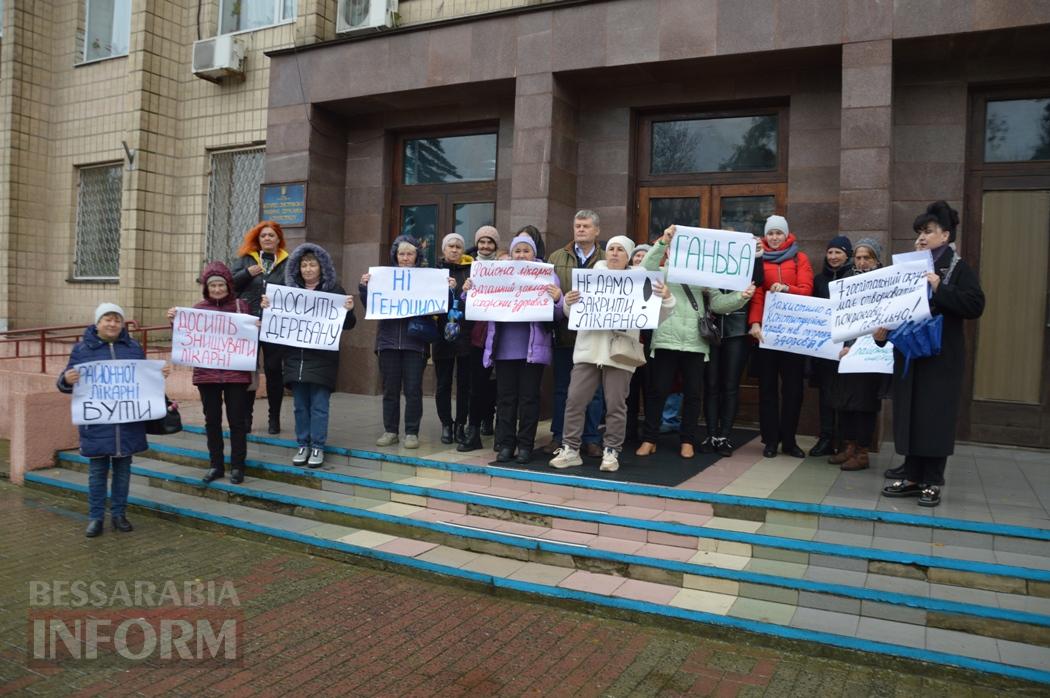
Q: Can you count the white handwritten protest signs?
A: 10